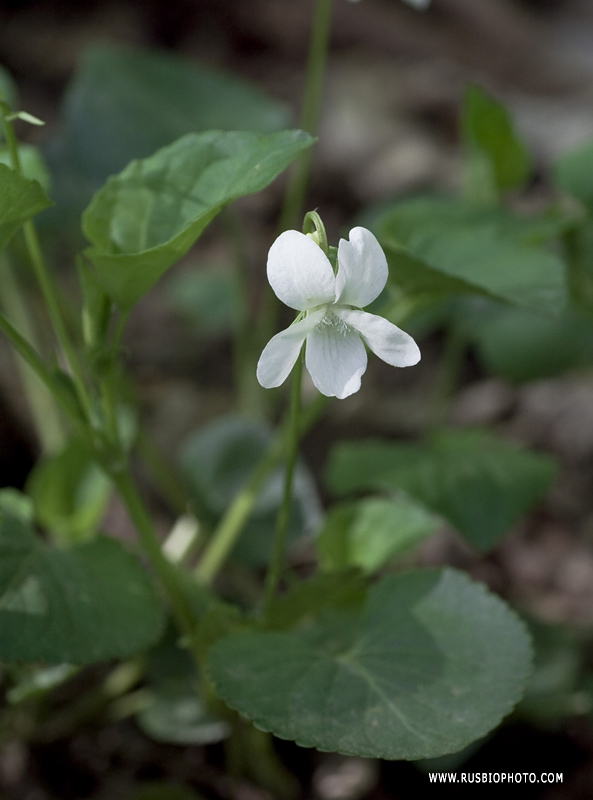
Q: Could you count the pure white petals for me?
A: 5